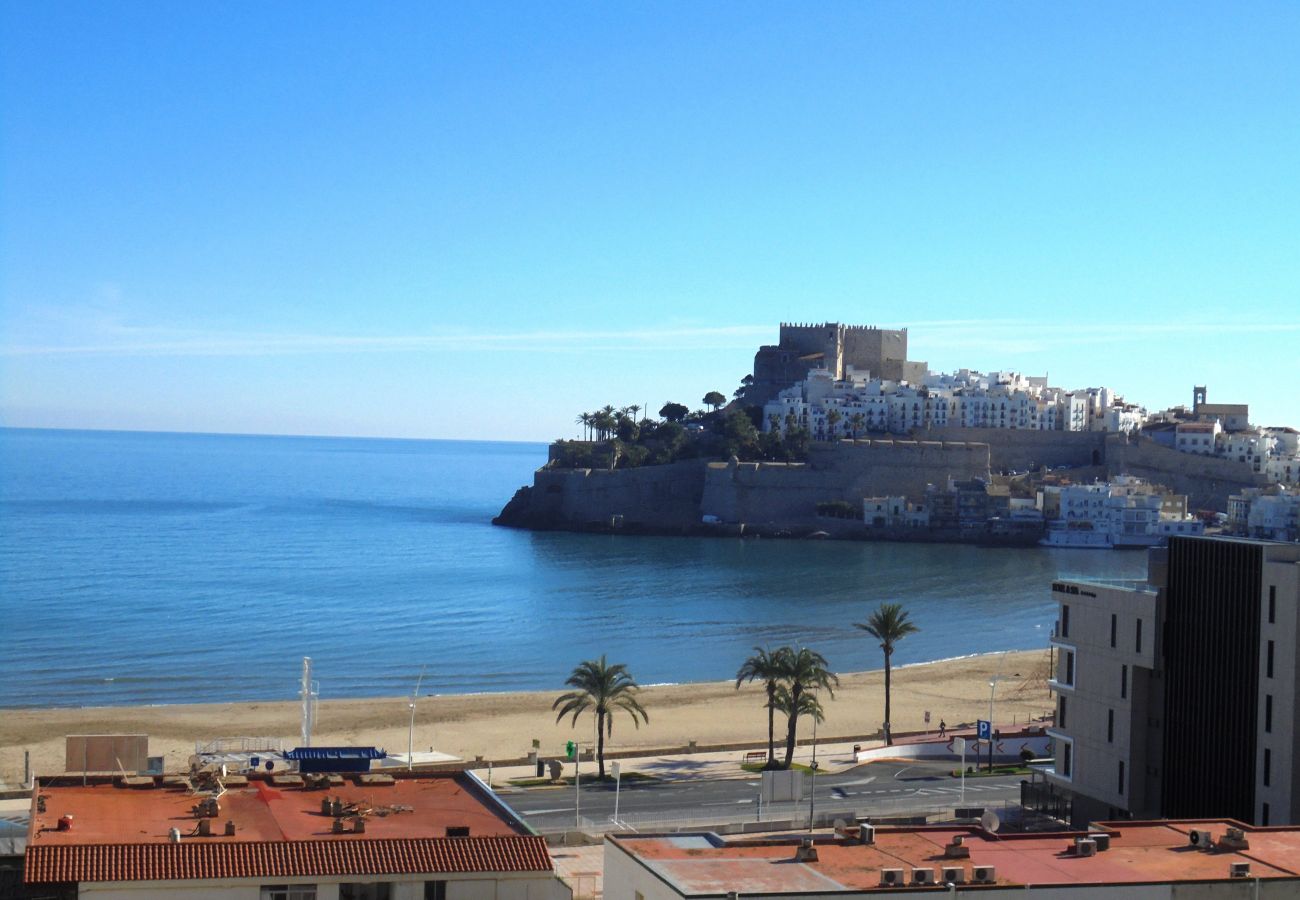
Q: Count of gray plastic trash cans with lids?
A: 0